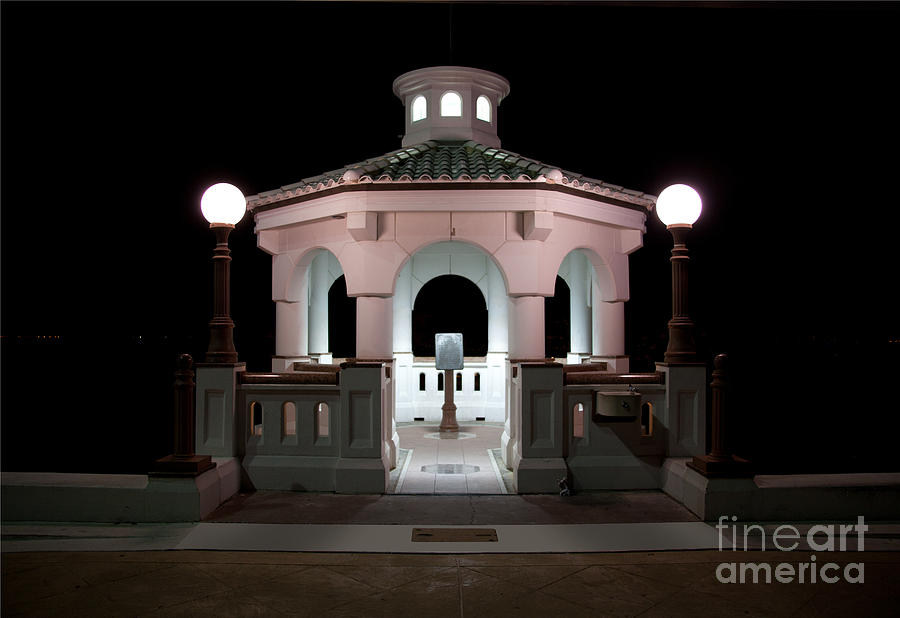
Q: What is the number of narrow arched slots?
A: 9